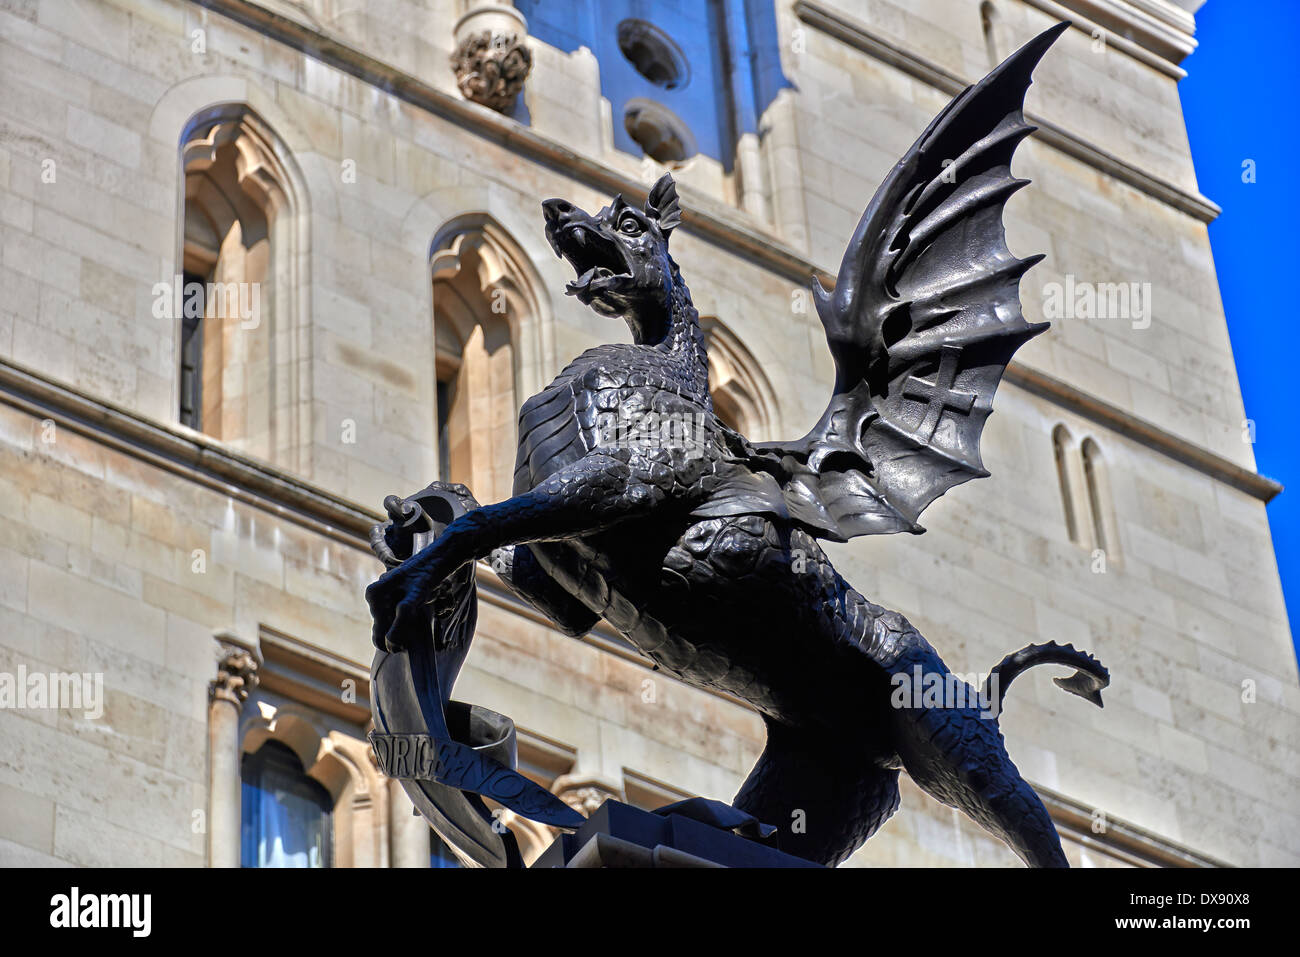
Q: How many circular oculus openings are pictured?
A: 2